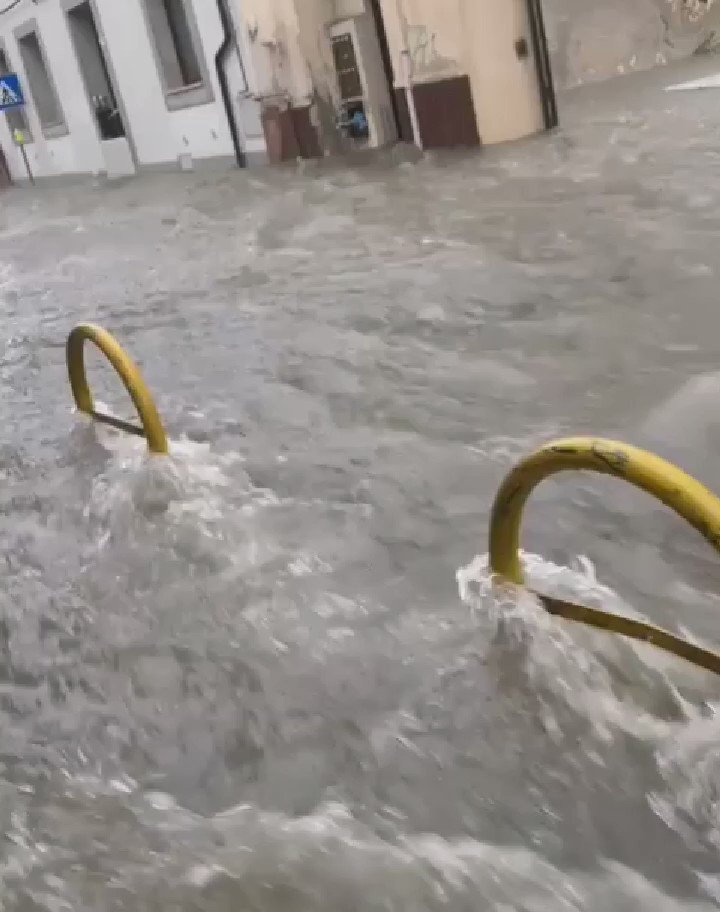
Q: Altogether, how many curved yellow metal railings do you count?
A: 2